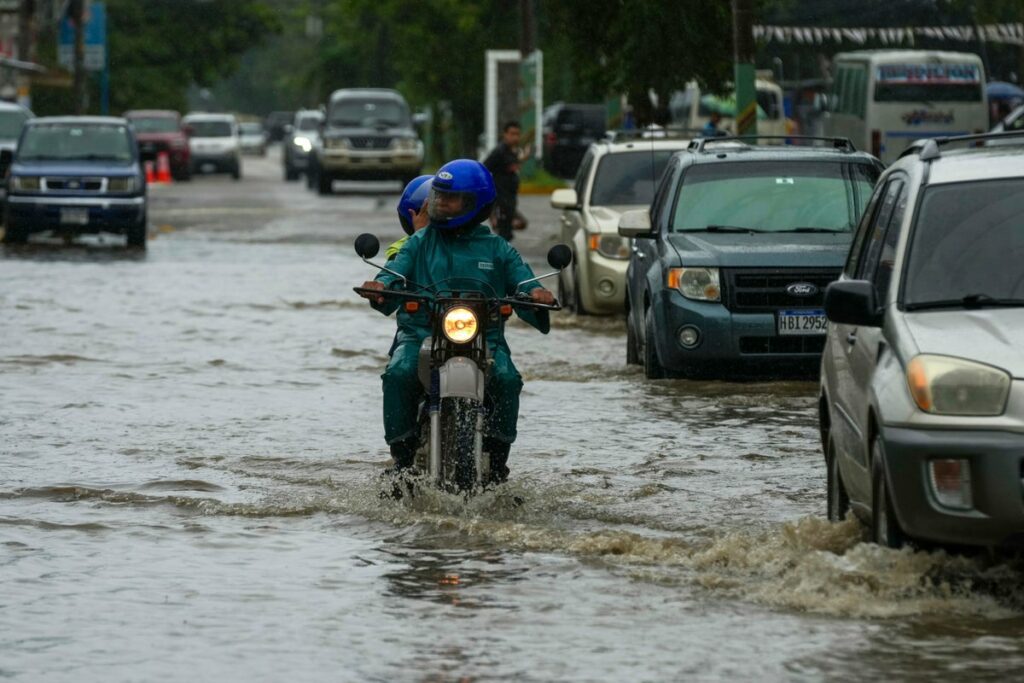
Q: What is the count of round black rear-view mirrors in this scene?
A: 2